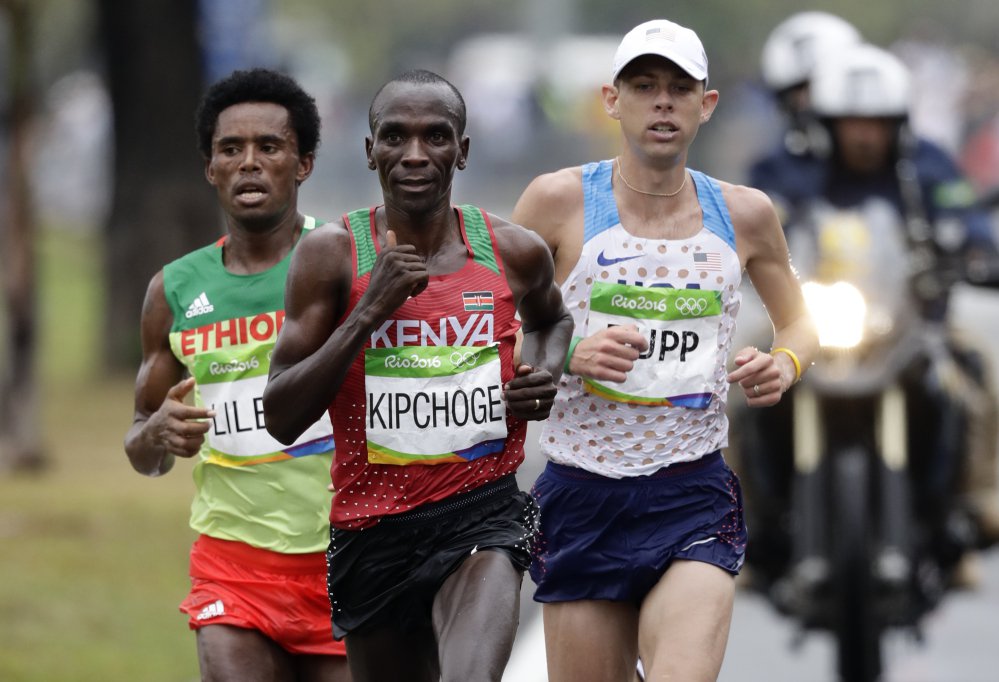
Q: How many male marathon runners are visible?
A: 3